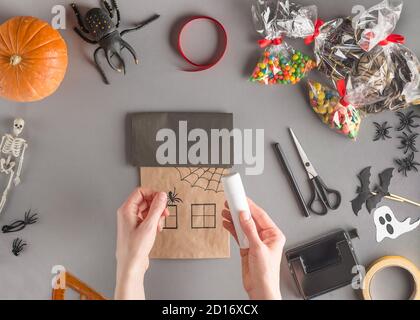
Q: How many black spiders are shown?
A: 6